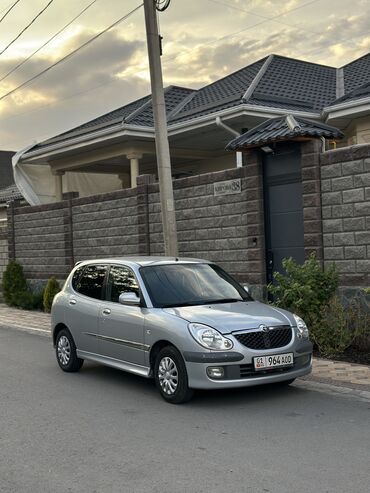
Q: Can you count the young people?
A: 0